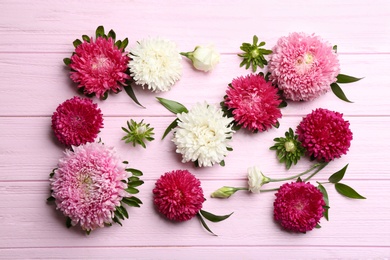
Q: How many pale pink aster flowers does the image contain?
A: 2